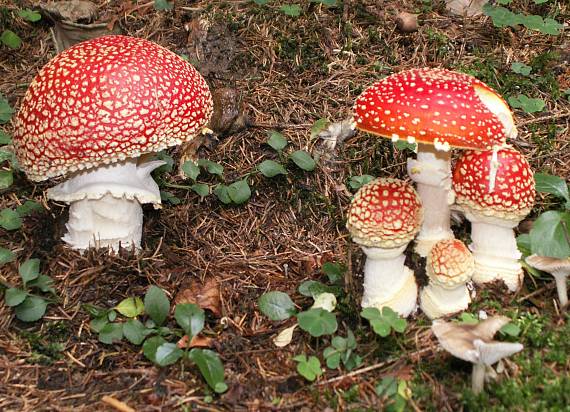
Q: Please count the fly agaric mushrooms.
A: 5